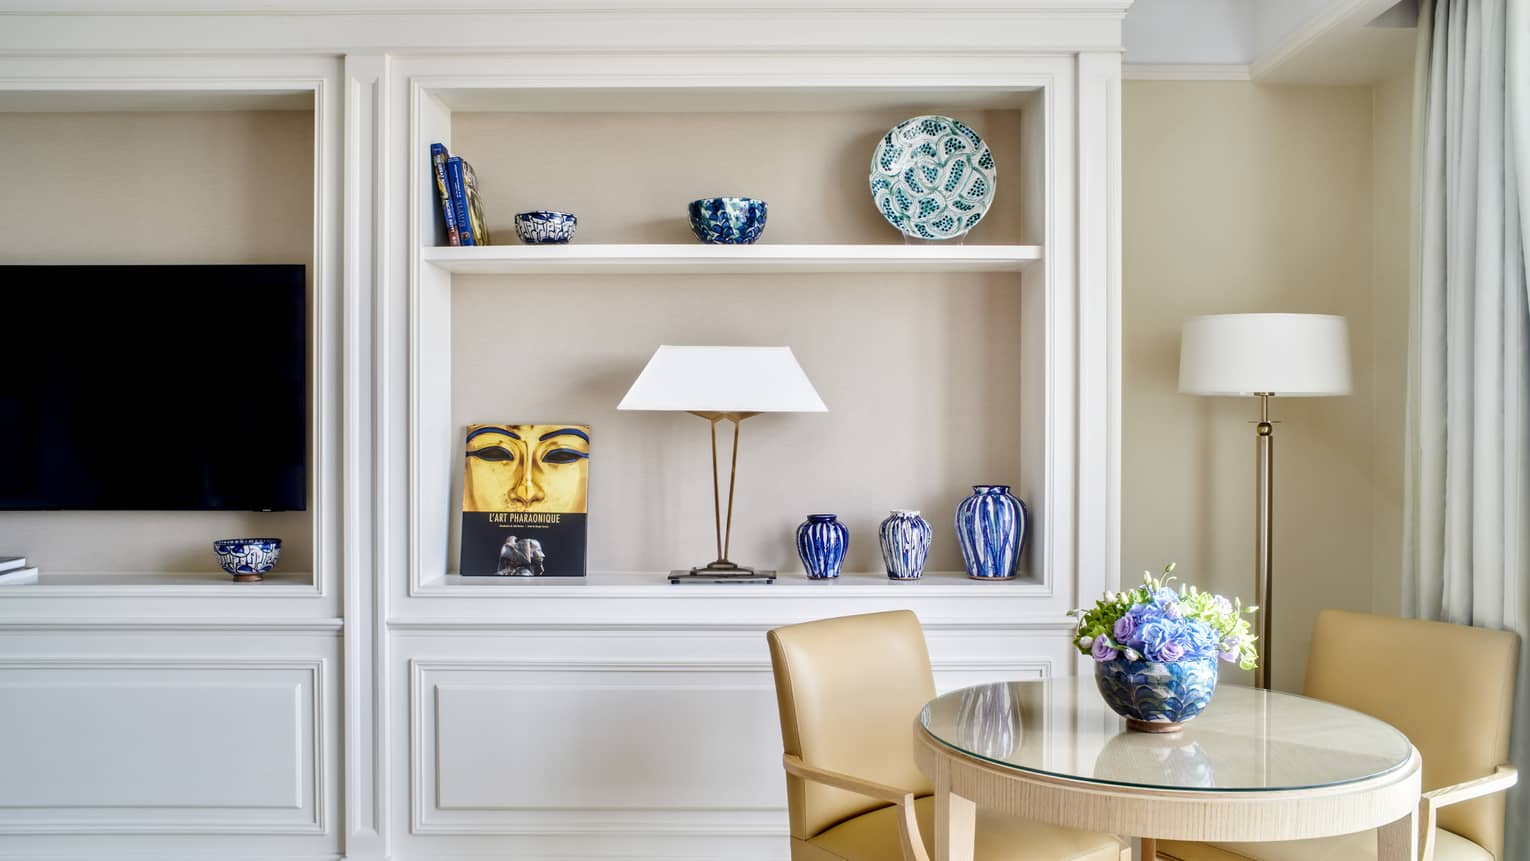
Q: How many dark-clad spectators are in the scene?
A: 0